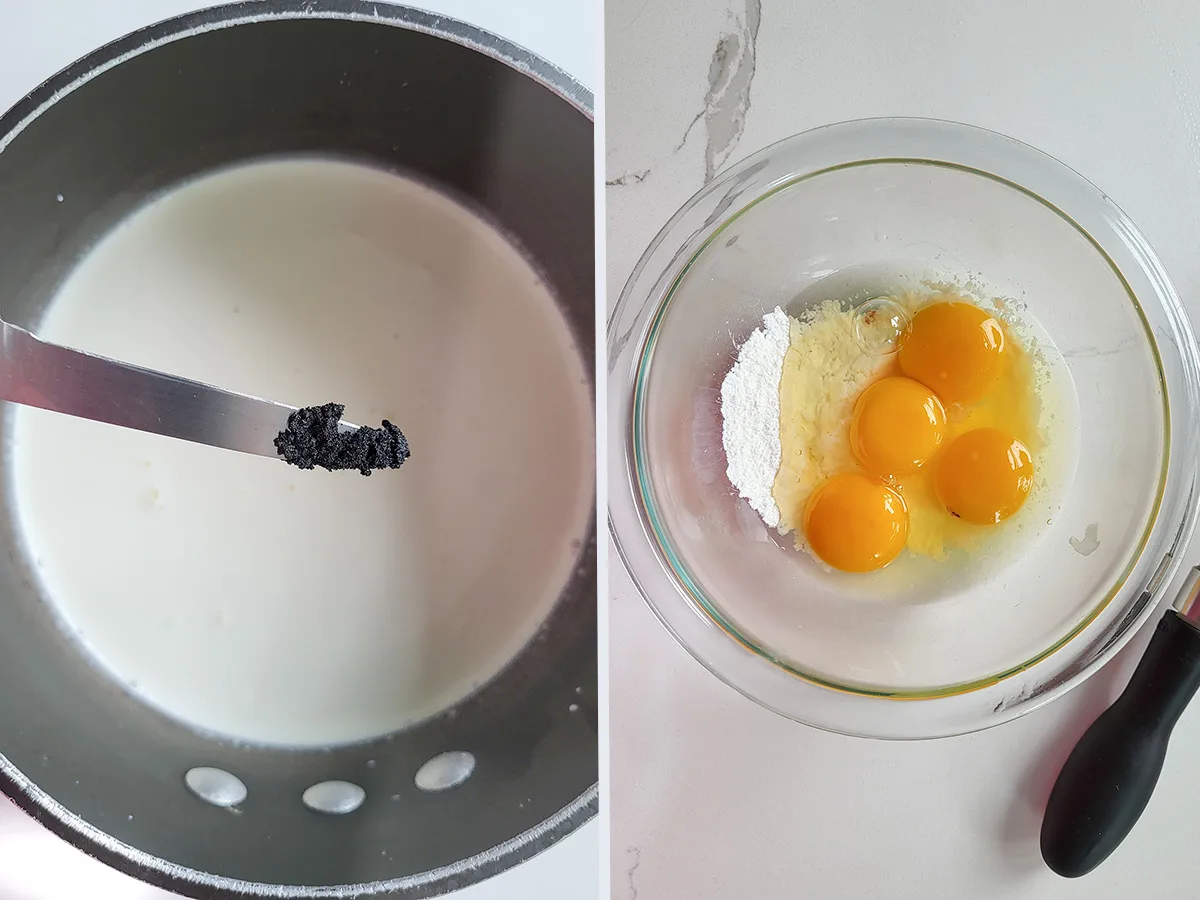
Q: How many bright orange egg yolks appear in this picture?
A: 4